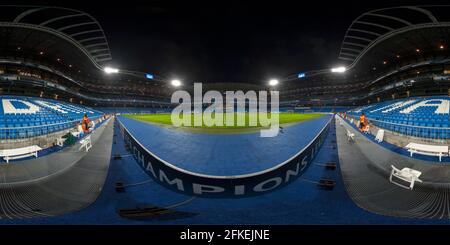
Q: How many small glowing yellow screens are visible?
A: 0